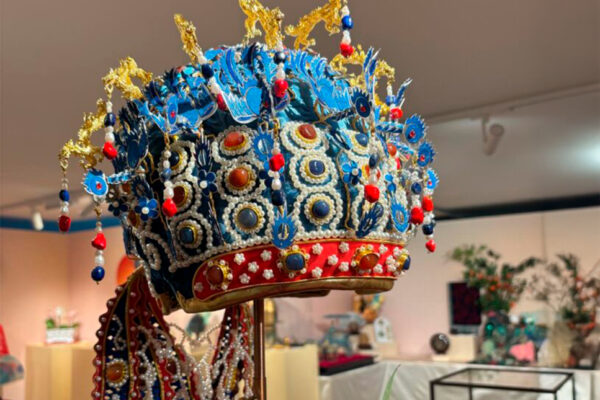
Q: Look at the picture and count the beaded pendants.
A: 12